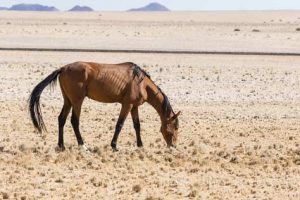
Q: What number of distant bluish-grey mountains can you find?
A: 3